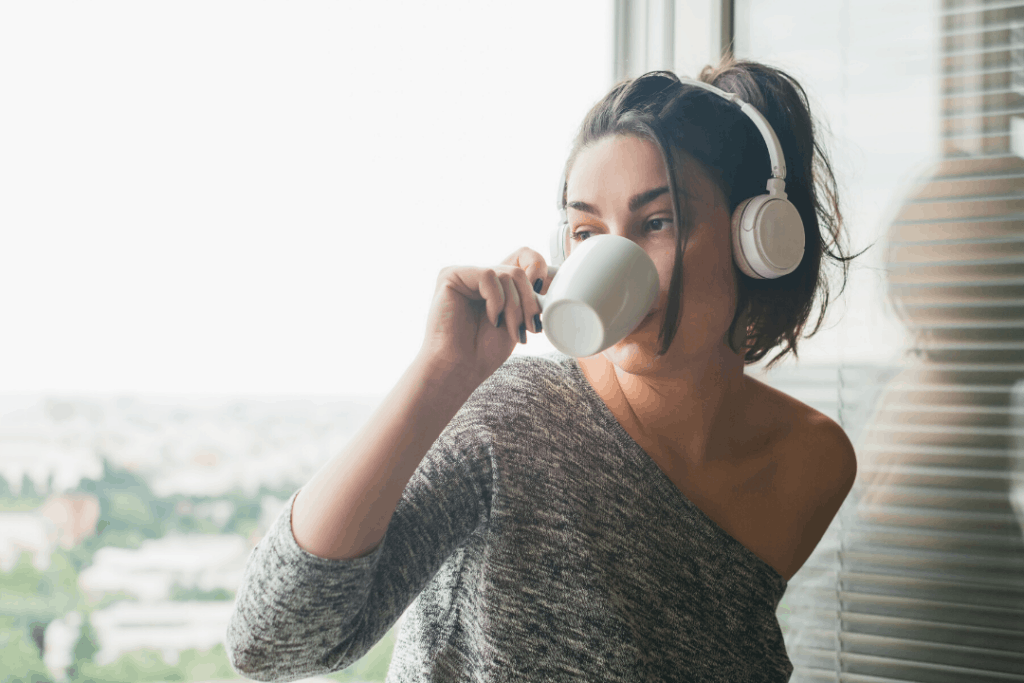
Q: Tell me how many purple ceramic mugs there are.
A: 0